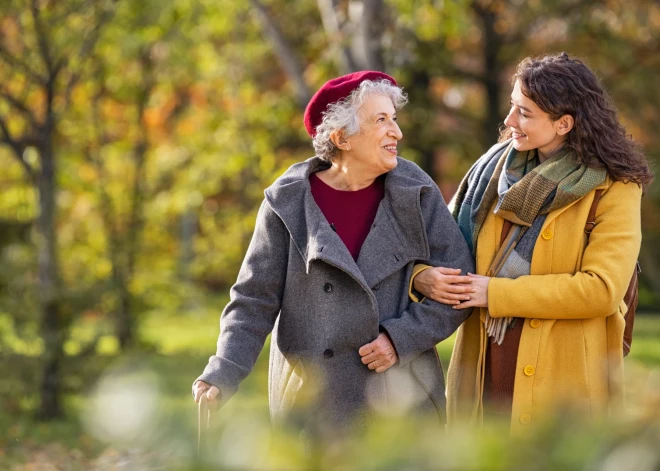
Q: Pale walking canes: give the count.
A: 1